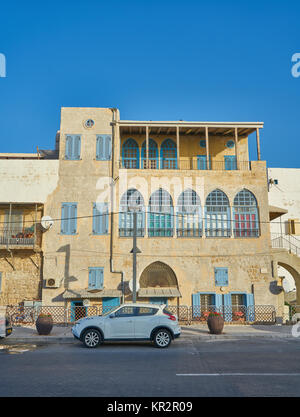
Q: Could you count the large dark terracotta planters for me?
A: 2